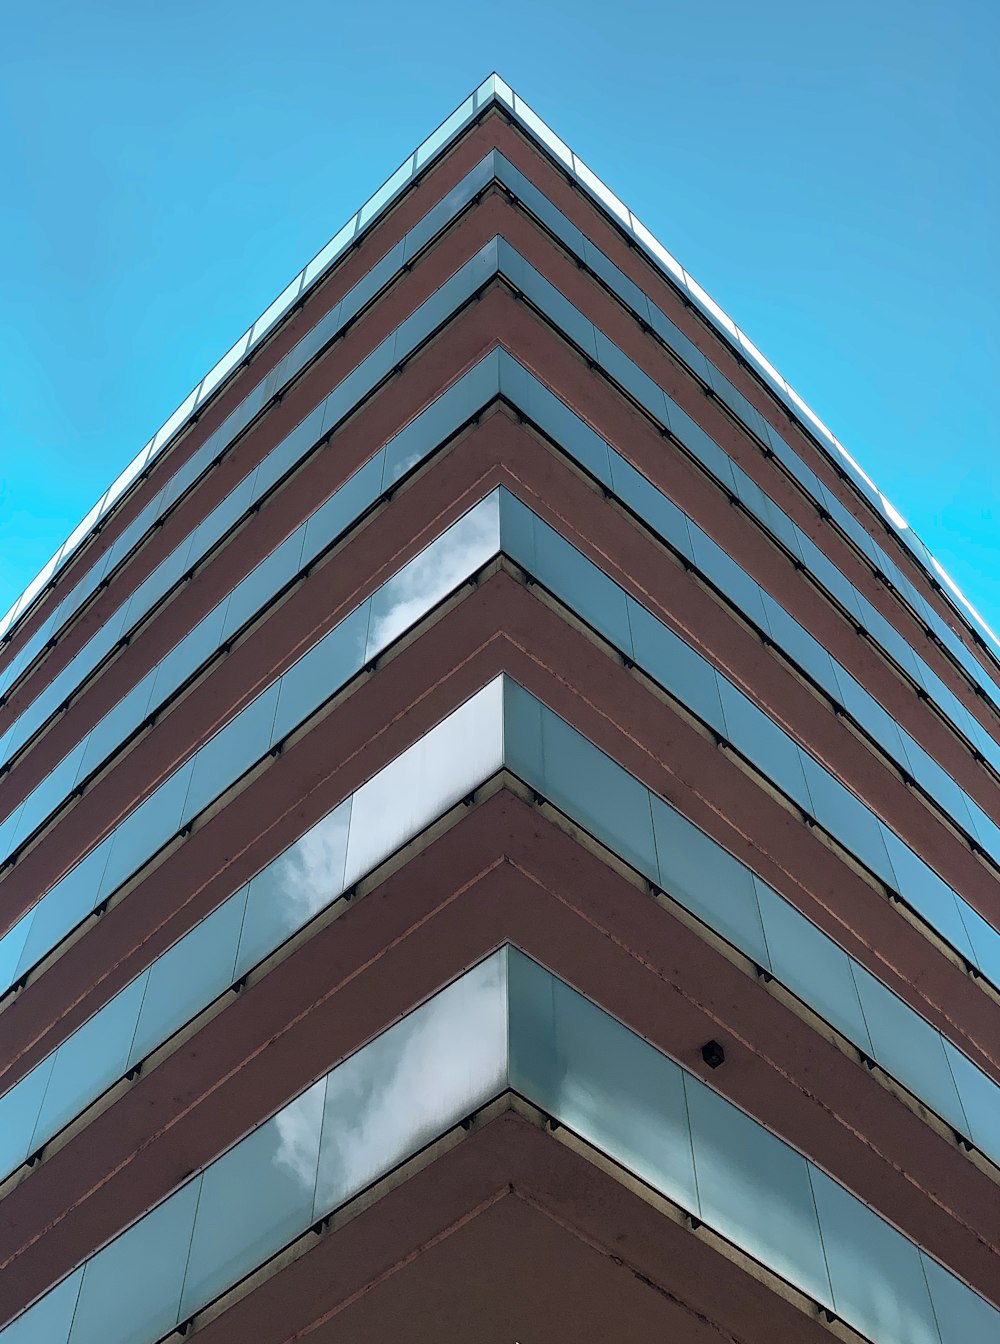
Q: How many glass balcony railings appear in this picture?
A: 7